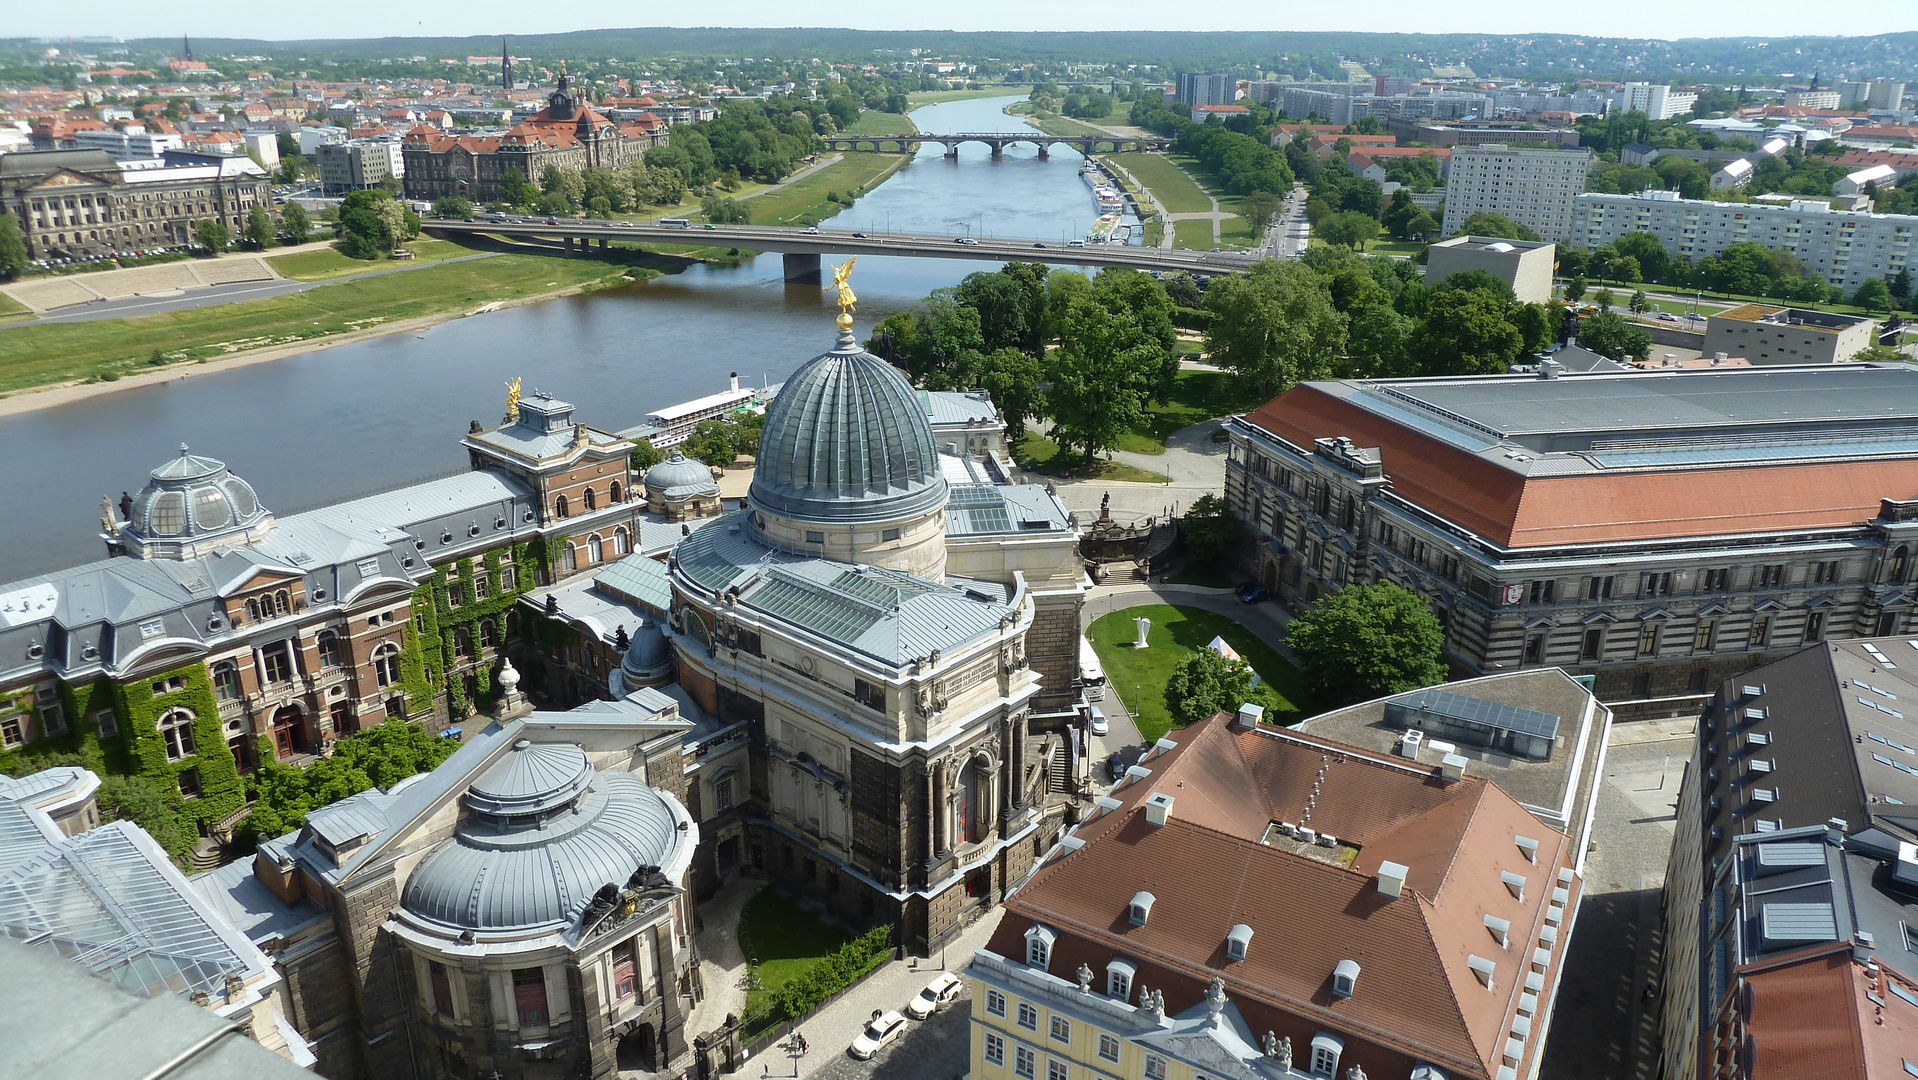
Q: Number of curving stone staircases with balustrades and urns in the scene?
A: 1